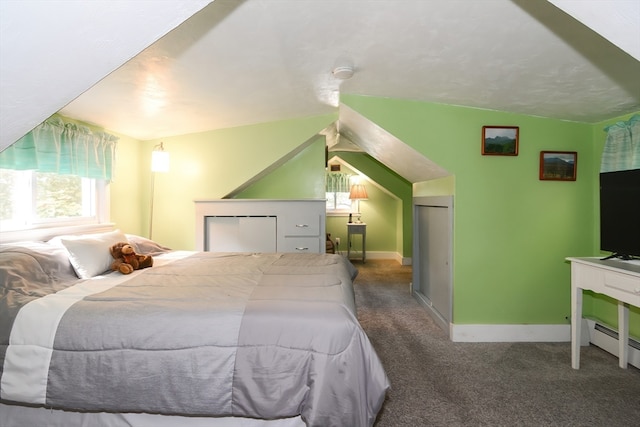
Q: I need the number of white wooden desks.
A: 1